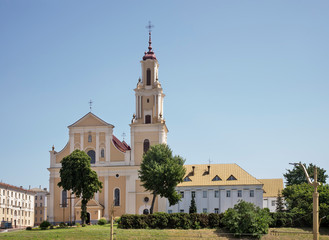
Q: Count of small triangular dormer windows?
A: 3